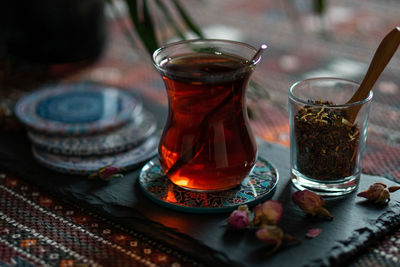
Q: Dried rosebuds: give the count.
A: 6